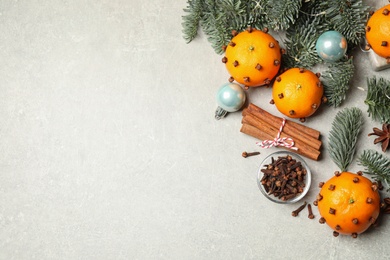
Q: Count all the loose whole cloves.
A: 3